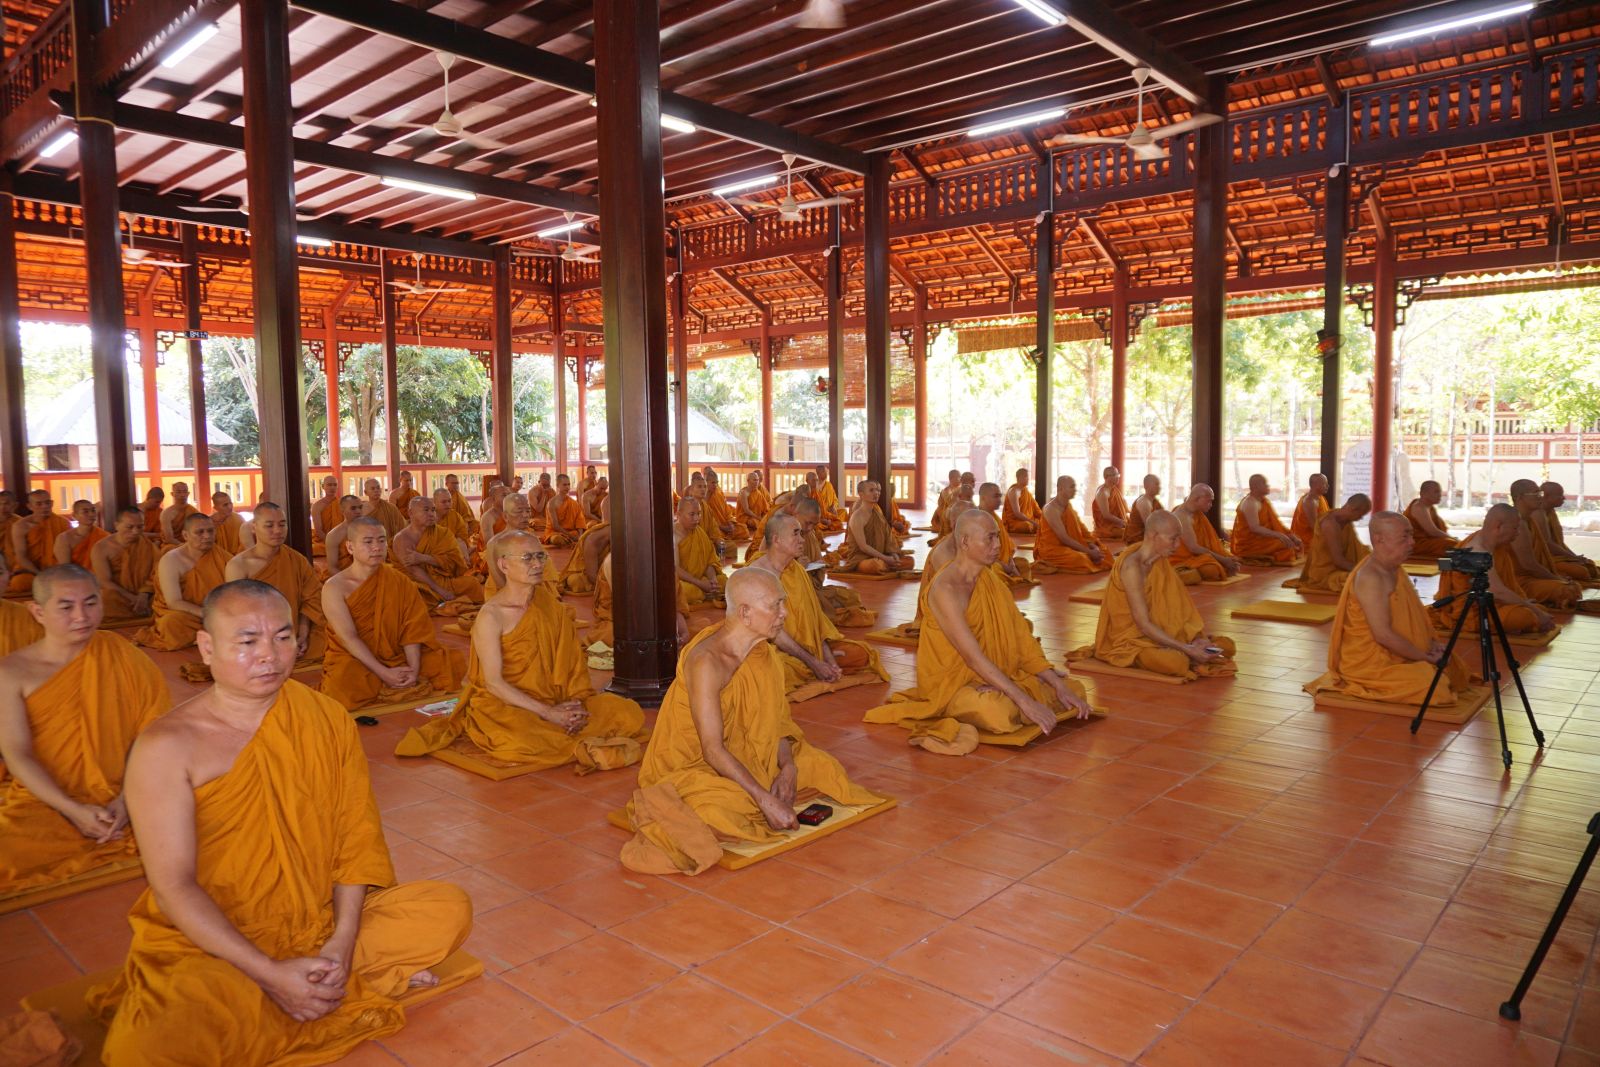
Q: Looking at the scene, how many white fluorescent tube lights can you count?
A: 10